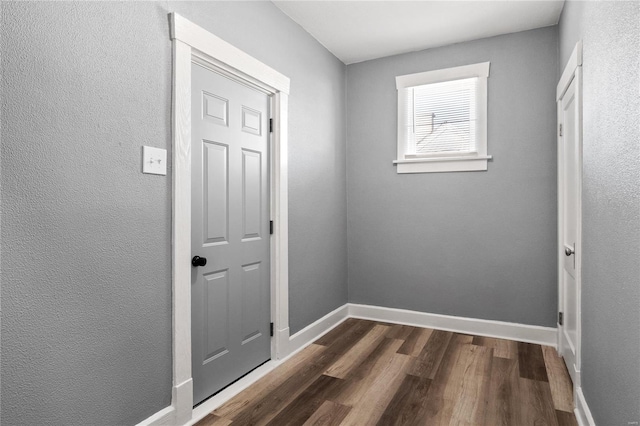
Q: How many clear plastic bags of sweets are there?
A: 0